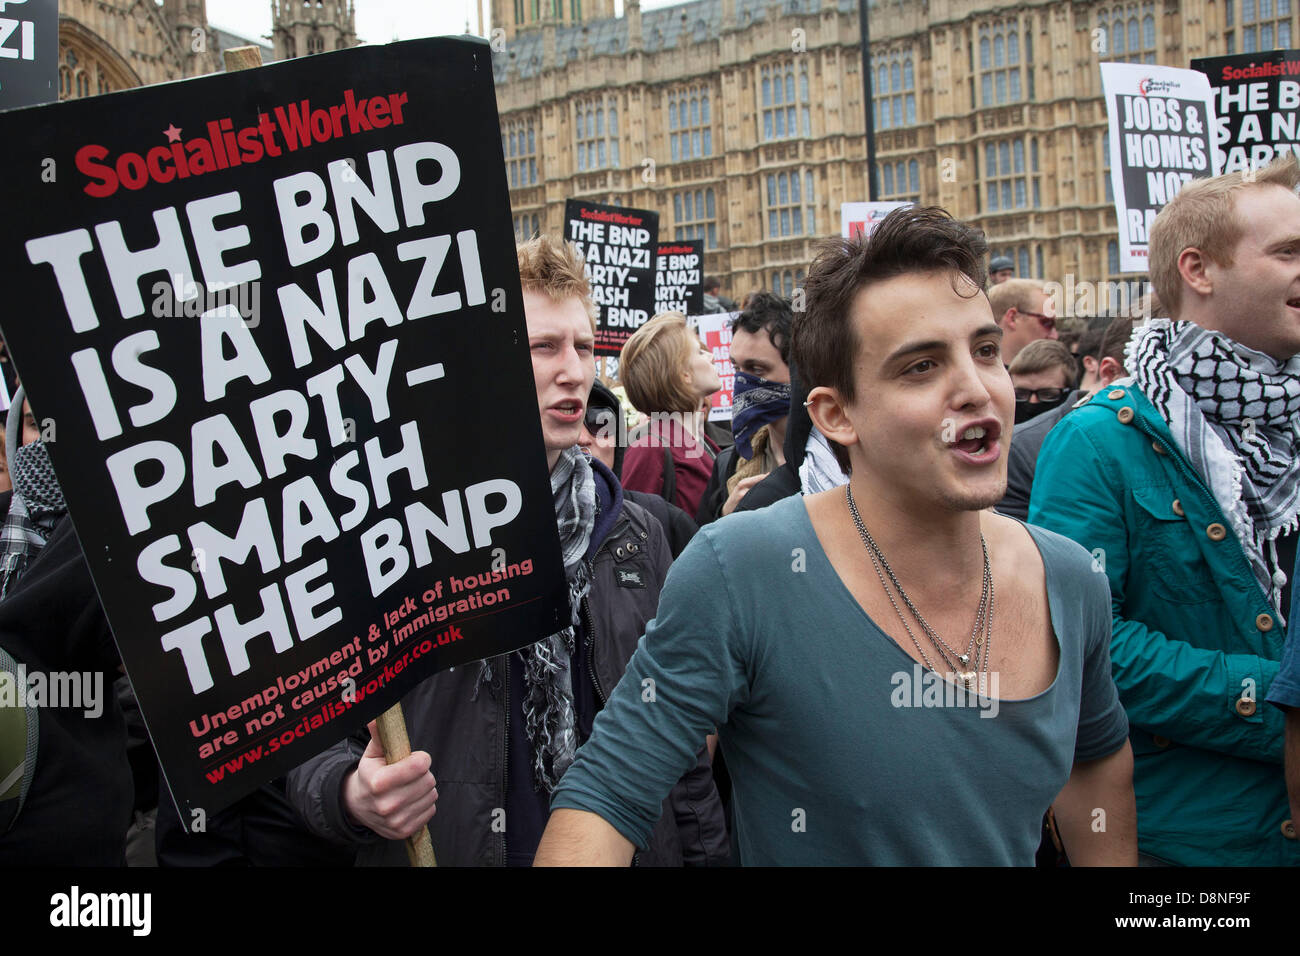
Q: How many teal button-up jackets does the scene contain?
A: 1